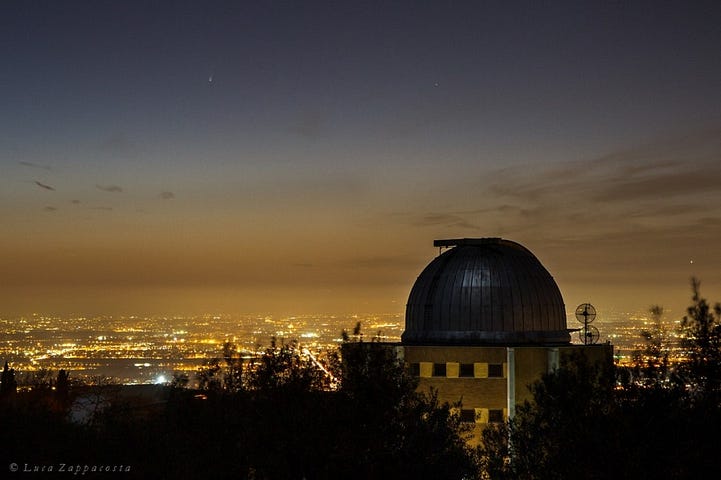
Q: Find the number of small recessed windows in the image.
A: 6